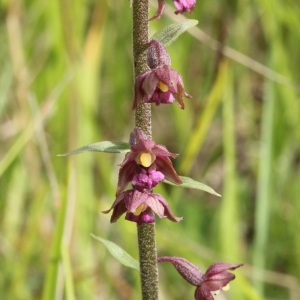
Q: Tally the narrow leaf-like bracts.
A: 4